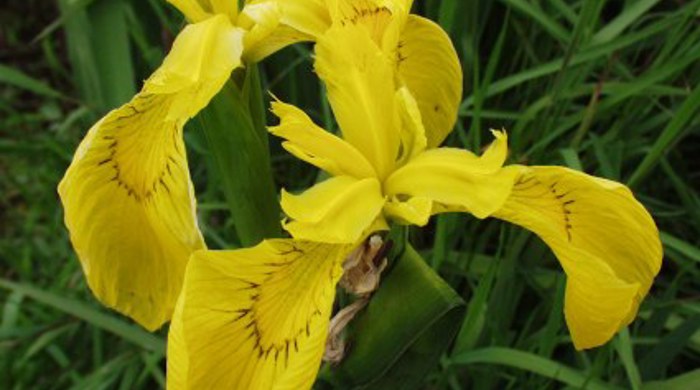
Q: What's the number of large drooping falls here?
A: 3